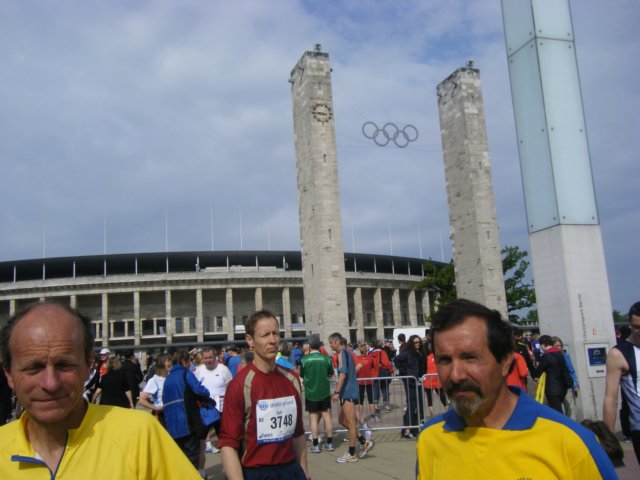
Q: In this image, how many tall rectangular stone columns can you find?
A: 2